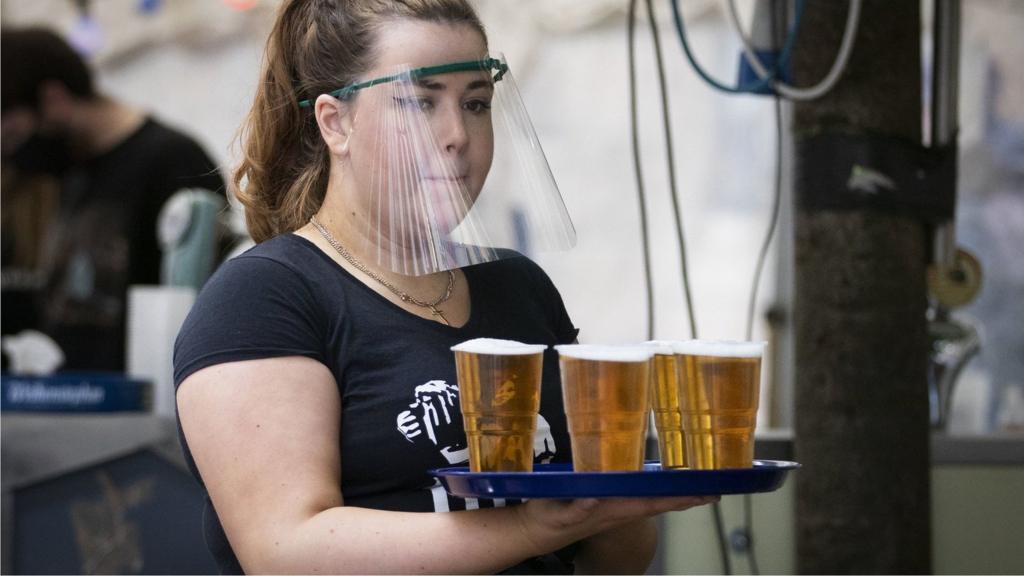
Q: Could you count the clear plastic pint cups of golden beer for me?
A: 4